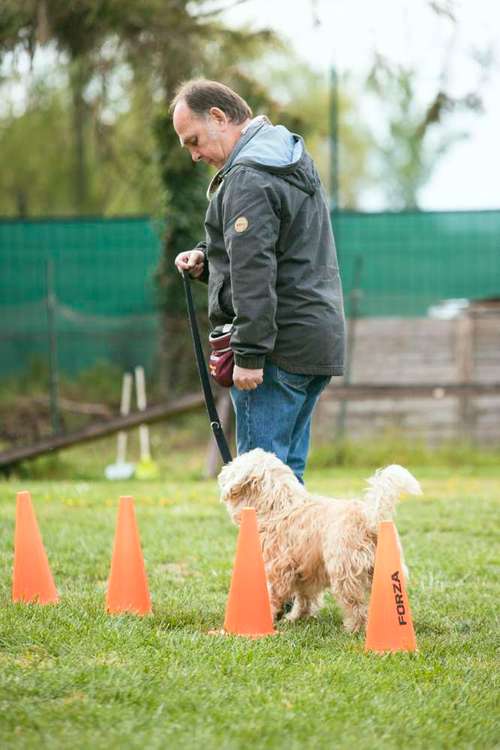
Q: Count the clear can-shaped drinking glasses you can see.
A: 0